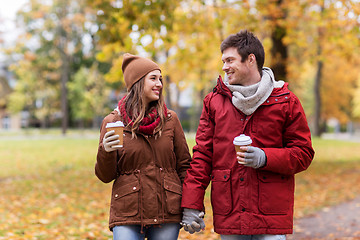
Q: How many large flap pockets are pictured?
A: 4